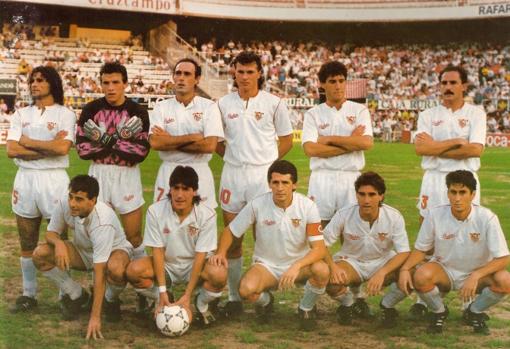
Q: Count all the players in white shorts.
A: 11